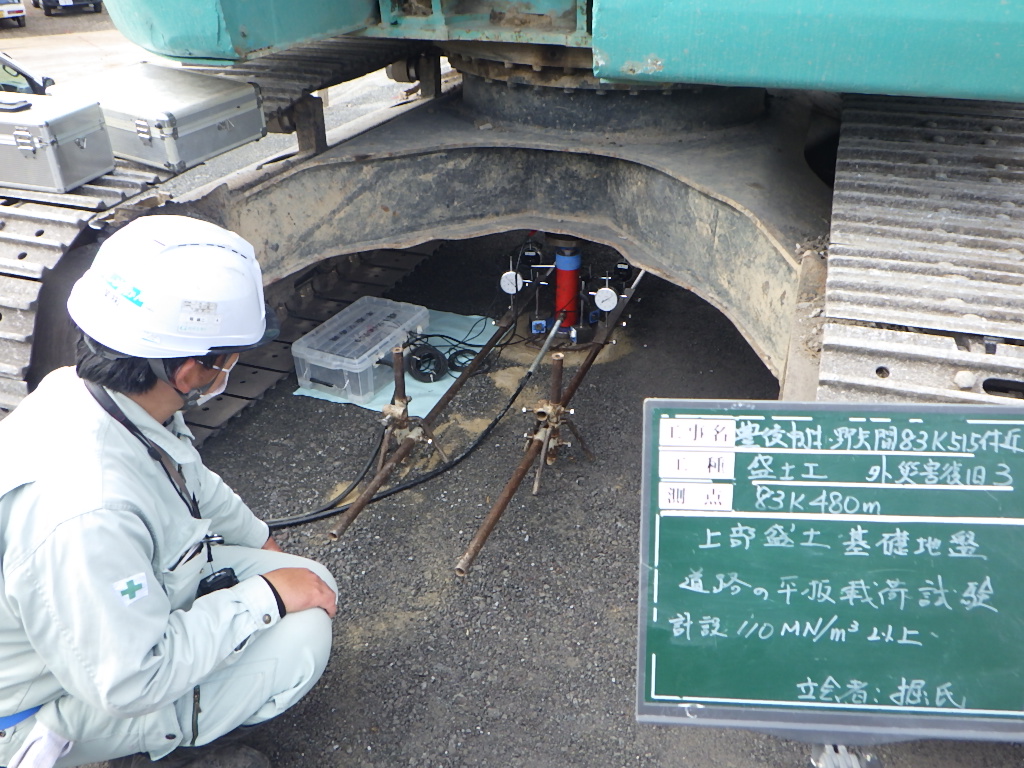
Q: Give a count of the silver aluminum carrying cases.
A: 2